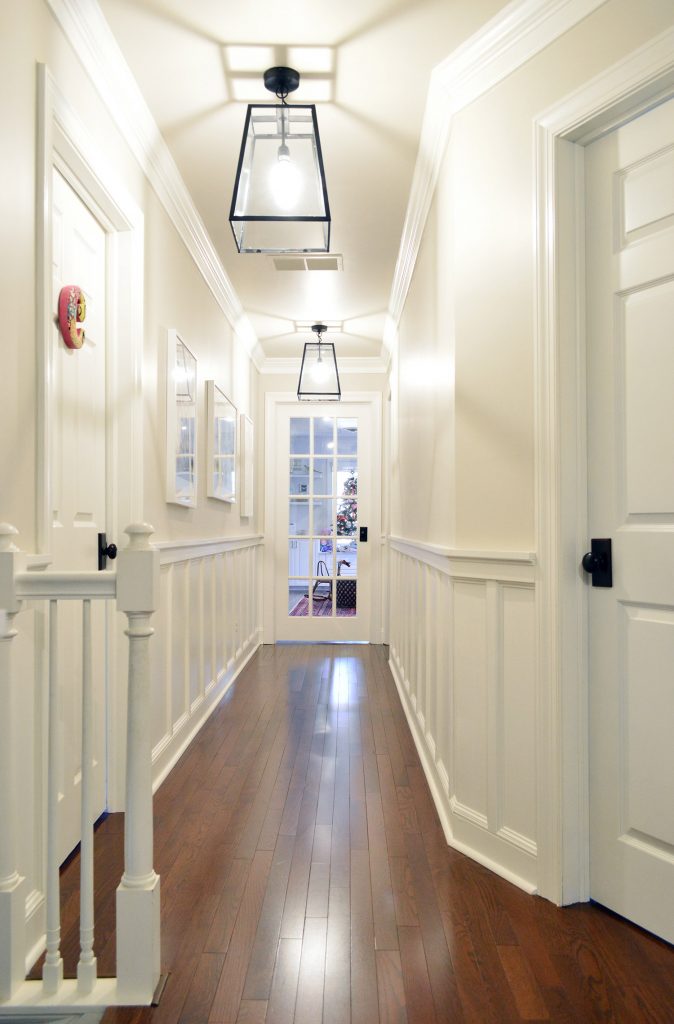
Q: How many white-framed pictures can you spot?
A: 3